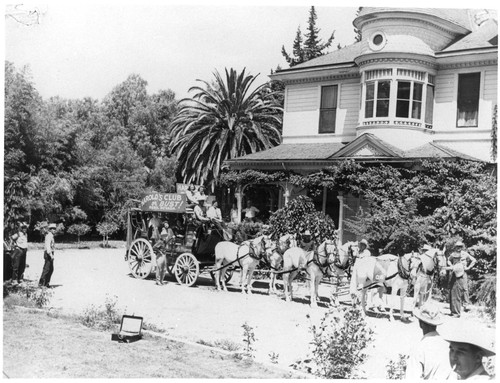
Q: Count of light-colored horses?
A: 6